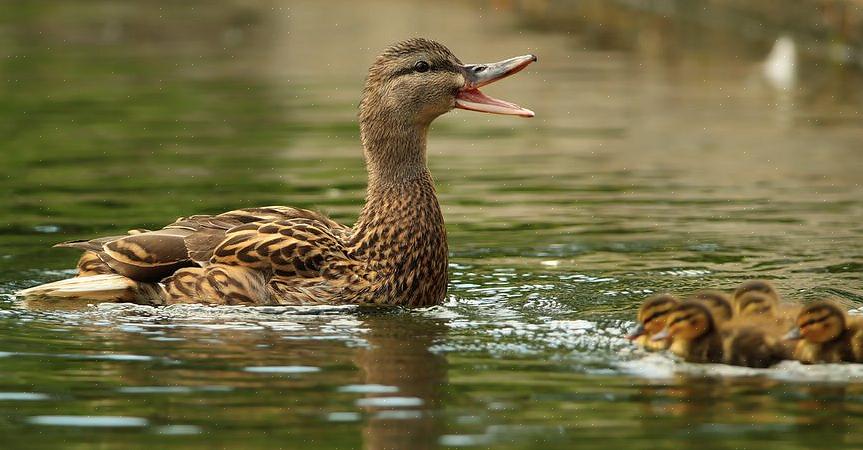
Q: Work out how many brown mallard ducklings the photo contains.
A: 5